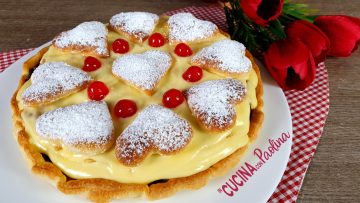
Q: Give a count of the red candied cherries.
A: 8